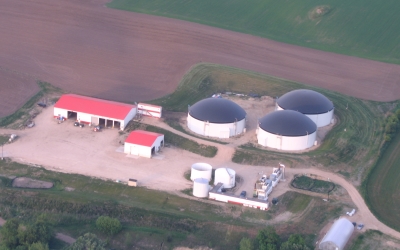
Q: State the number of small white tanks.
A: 3